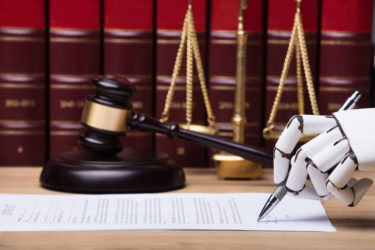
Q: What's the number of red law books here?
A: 7